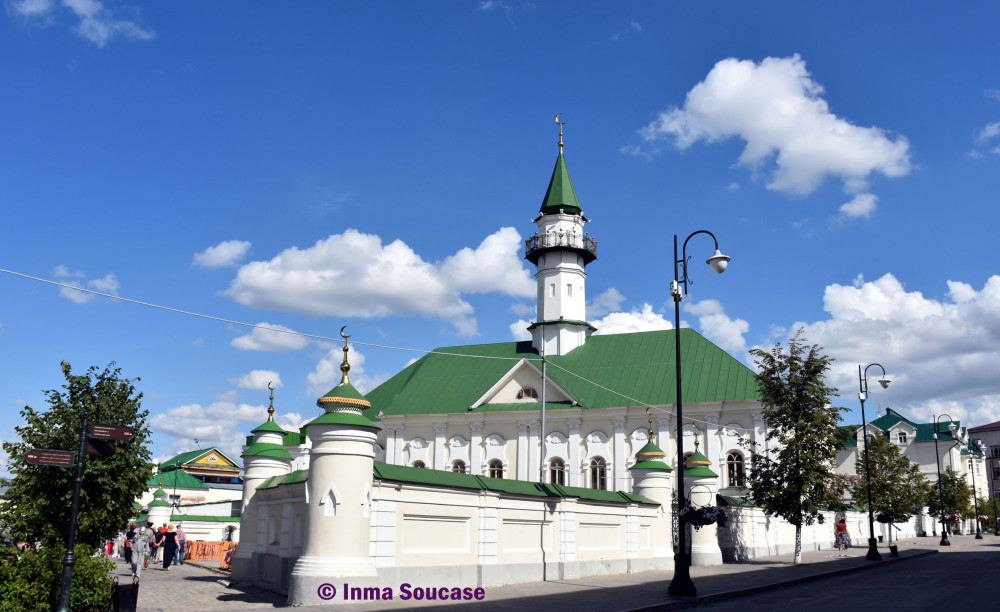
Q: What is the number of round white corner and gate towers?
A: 5